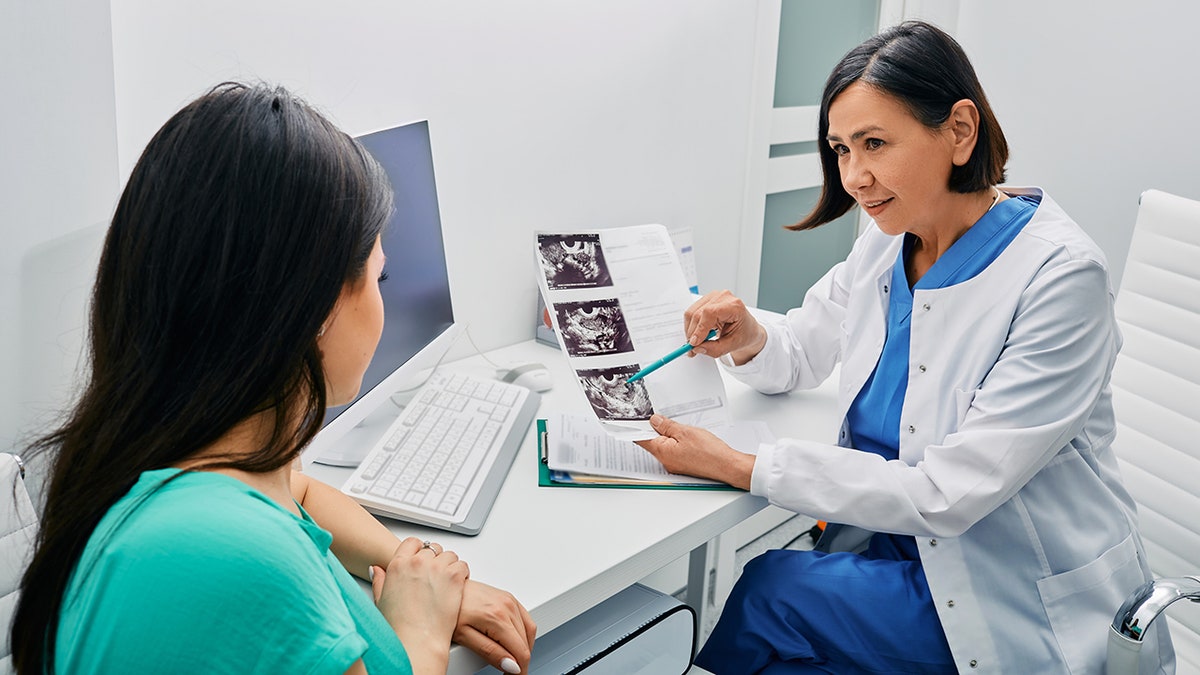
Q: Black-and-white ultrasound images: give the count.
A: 3